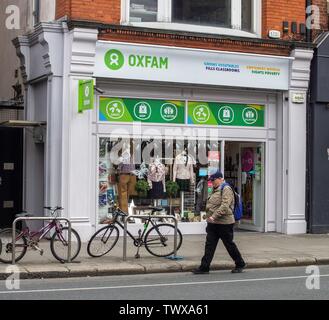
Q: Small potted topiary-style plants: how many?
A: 2